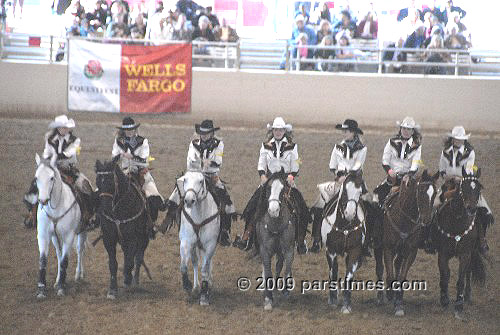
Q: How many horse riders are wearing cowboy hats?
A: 7